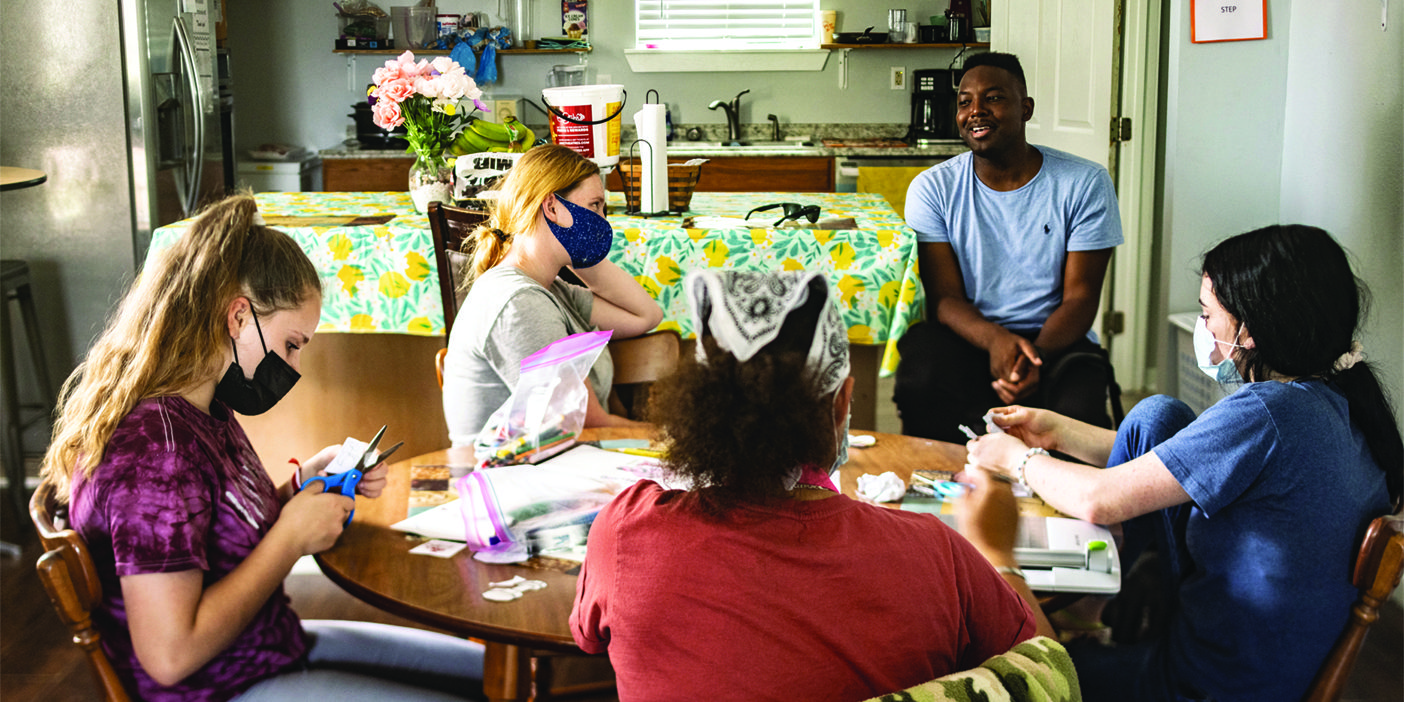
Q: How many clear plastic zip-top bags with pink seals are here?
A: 2